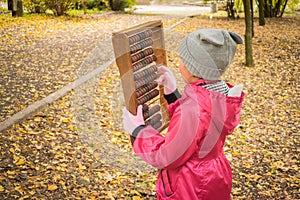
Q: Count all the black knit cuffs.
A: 2